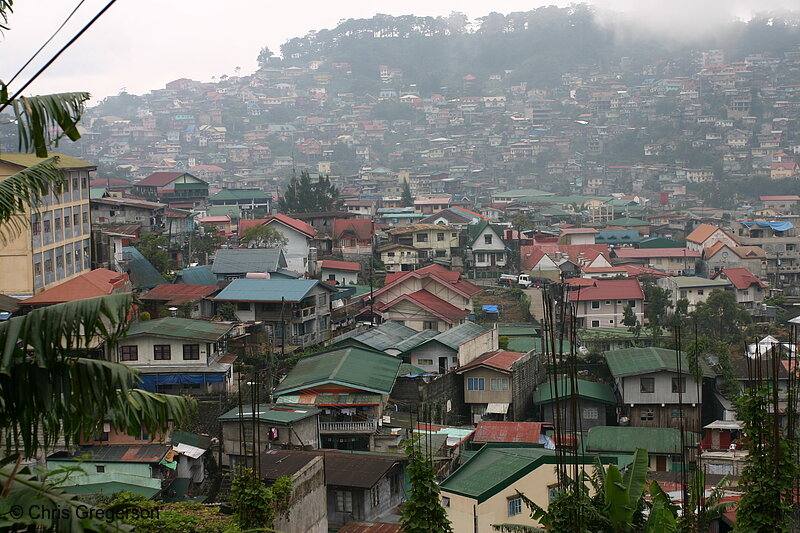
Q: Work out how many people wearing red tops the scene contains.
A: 2